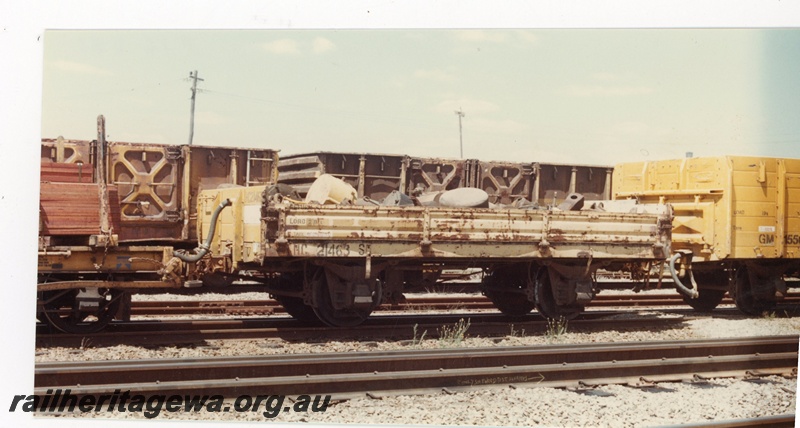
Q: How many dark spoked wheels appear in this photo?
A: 1